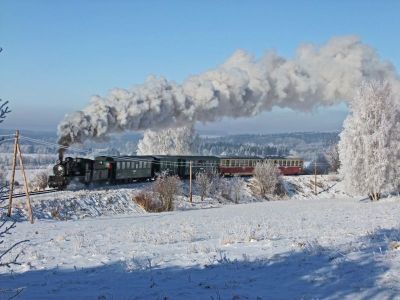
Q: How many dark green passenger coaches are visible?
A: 3